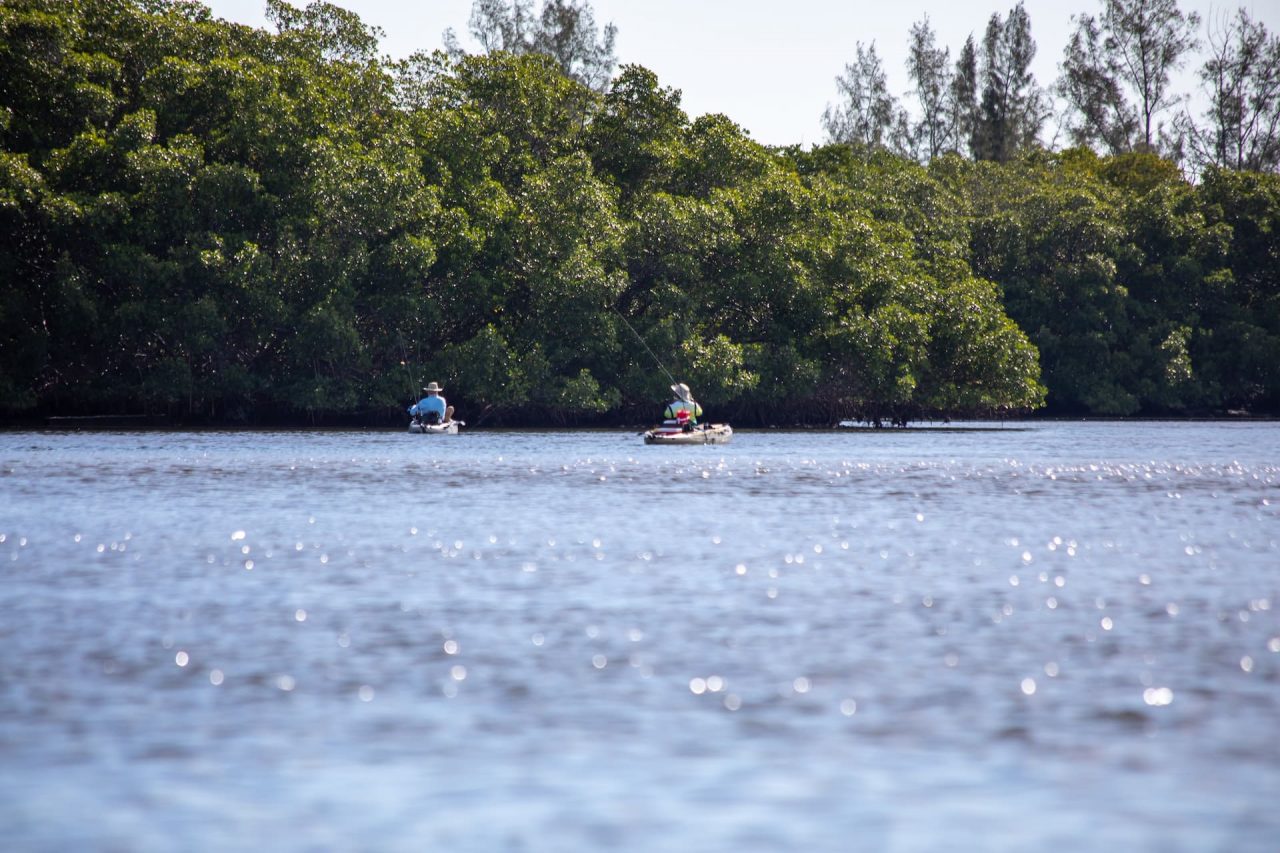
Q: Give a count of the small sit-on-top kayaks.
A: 2